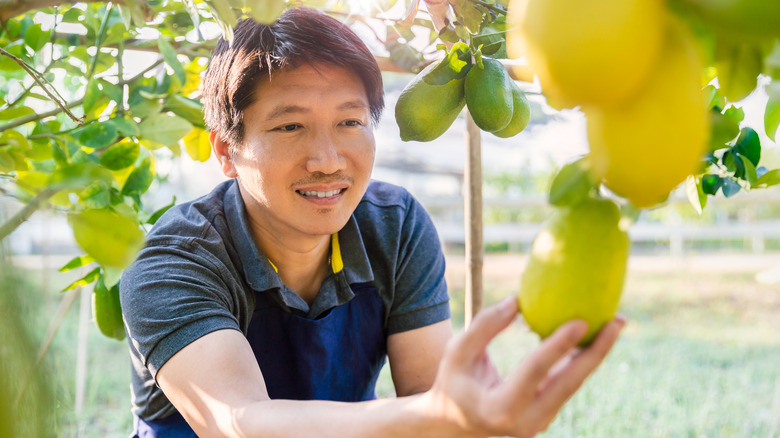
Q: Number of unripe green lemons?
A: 4